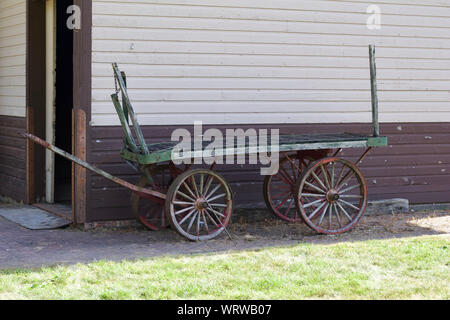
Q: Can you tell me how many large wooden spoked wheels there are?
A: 4